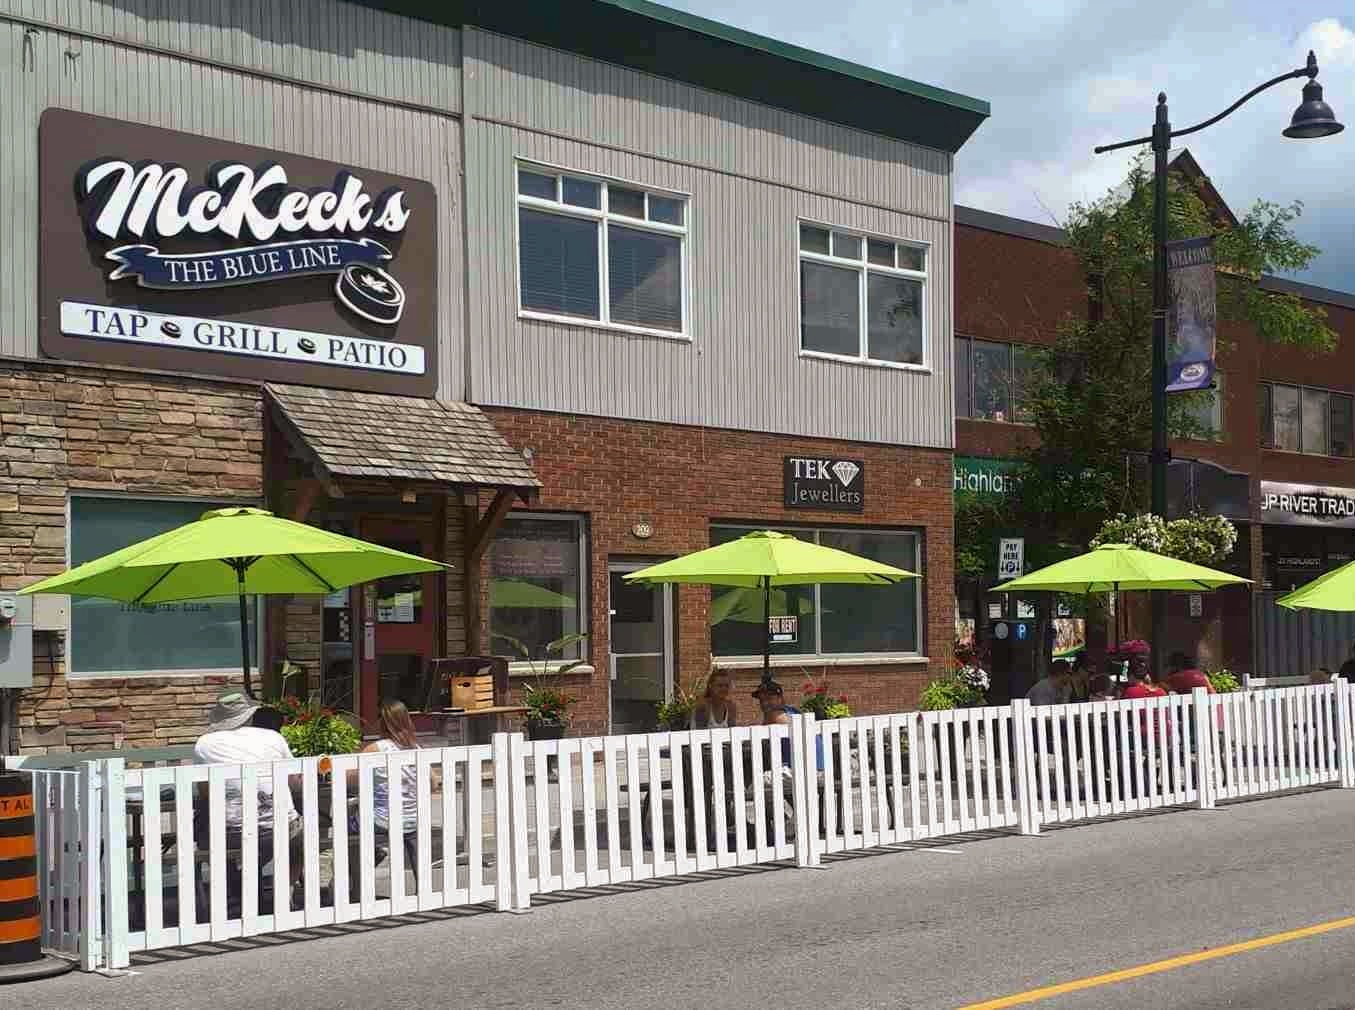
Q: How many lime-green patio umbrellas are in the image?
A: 4